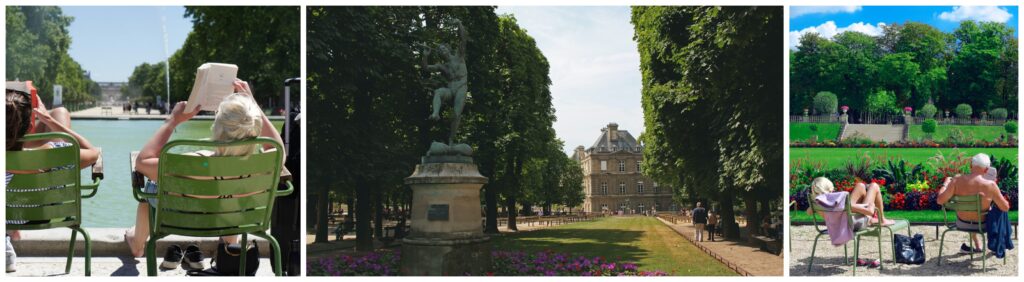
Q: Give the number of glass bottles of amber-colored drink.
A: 0